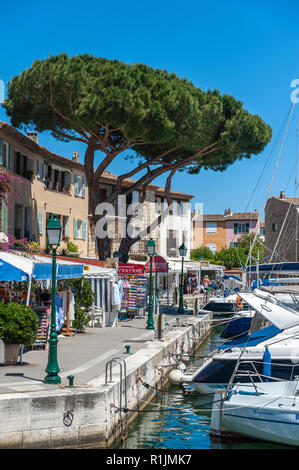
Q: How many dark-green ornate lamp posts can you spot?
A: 3